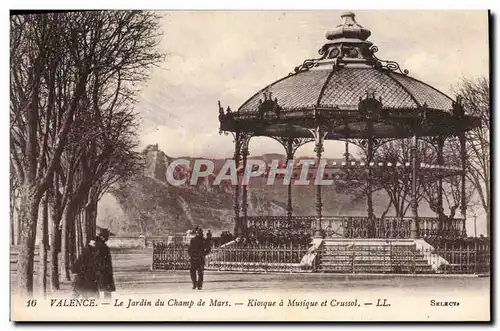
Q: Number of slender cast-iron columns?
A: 8